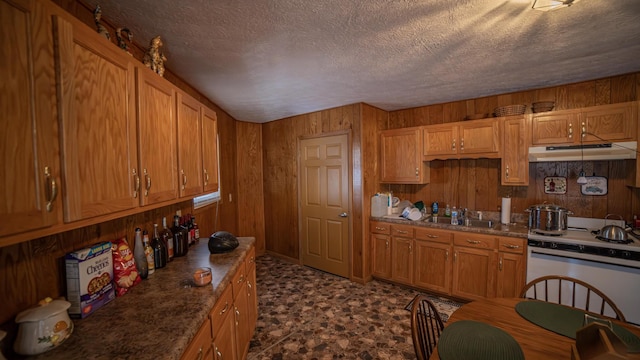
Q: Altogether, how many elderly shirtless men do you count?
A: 0